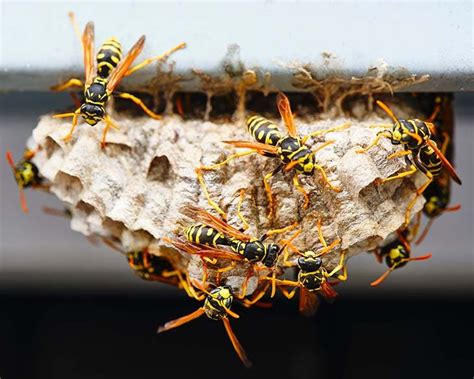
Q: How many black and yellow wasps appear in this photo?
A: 10